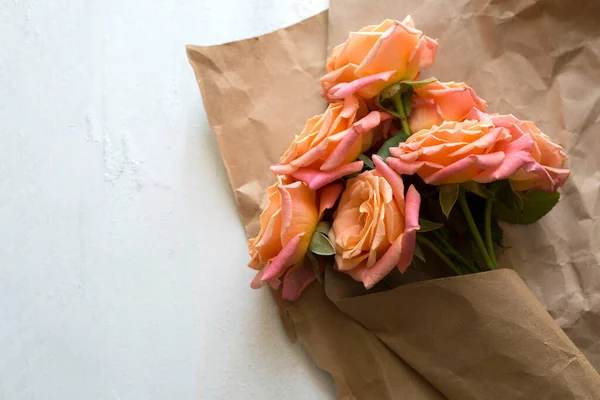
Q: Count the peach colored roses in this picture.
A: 7